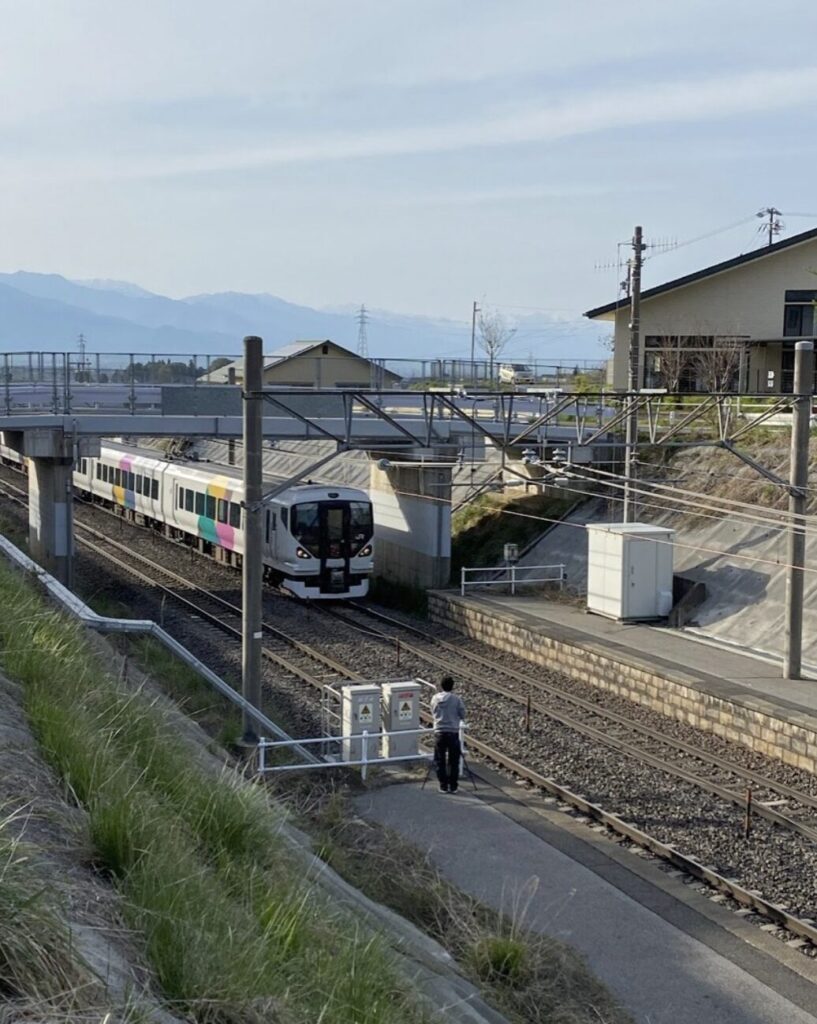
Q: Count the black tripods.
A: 1